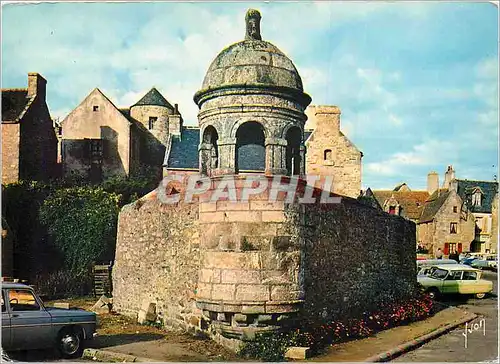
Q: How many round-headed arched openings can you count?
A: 3